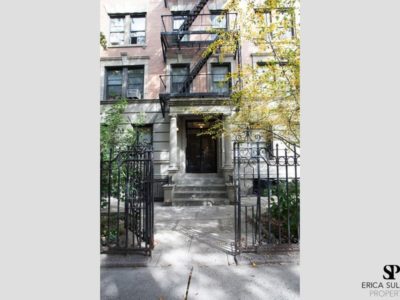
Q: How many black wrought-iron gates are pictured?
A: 2